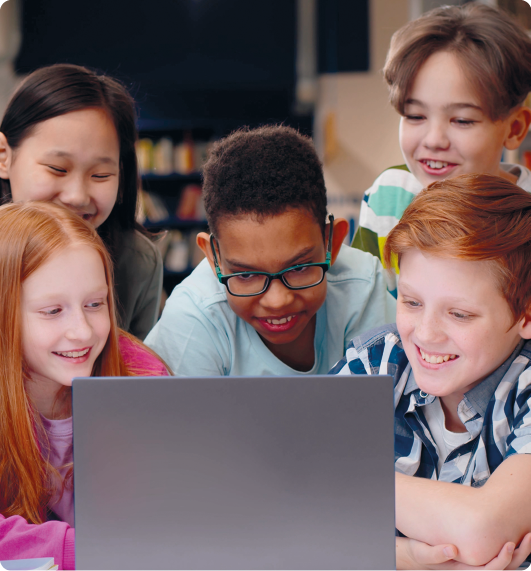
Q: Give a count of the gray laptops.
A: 1